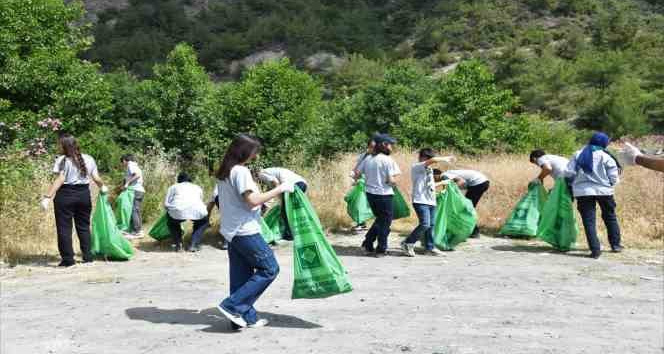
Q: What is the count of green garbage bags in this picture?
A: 10